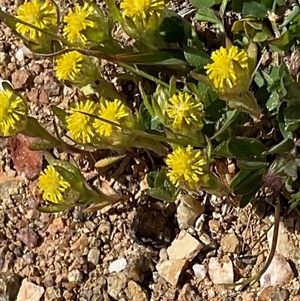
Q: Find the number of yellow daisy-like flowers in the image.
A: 11